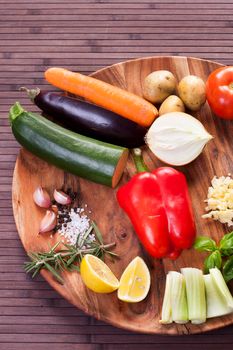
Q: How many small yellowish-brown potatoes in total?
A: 3